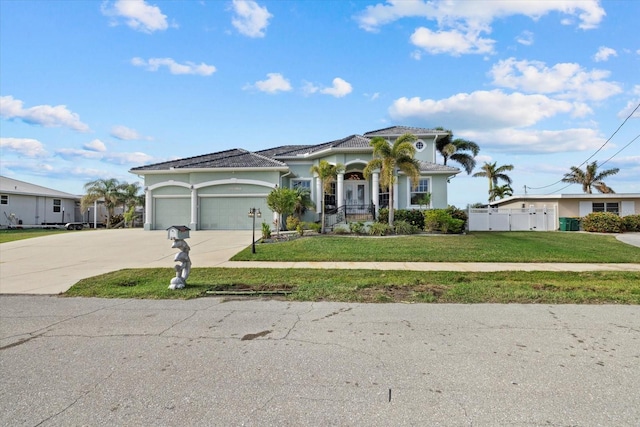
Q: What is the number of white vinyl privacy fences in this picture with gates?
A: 1